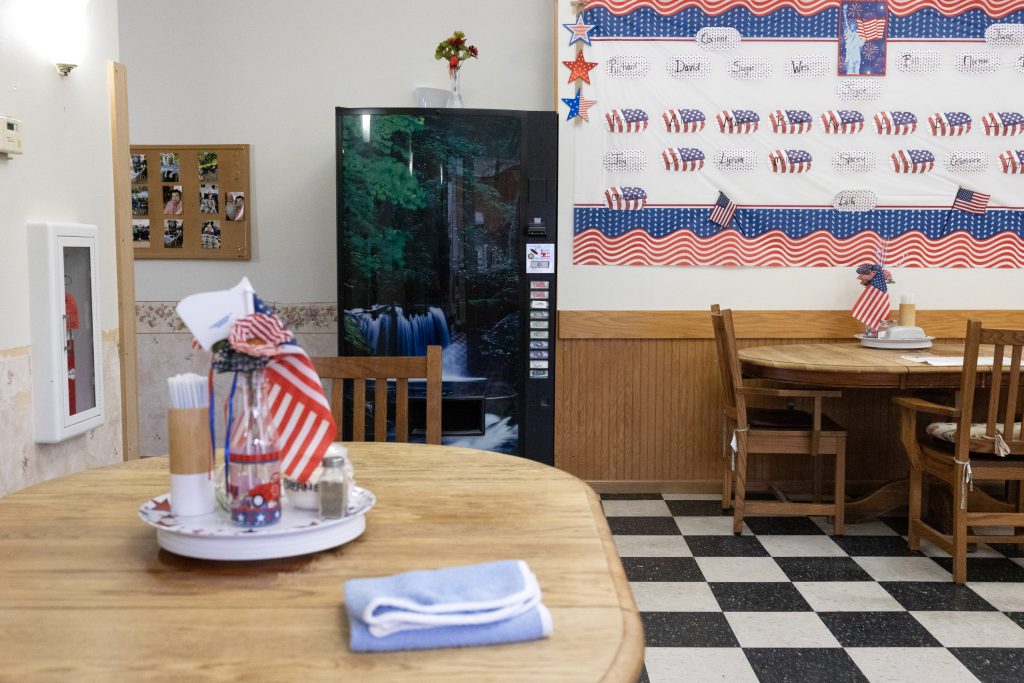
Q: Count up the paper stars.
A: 3